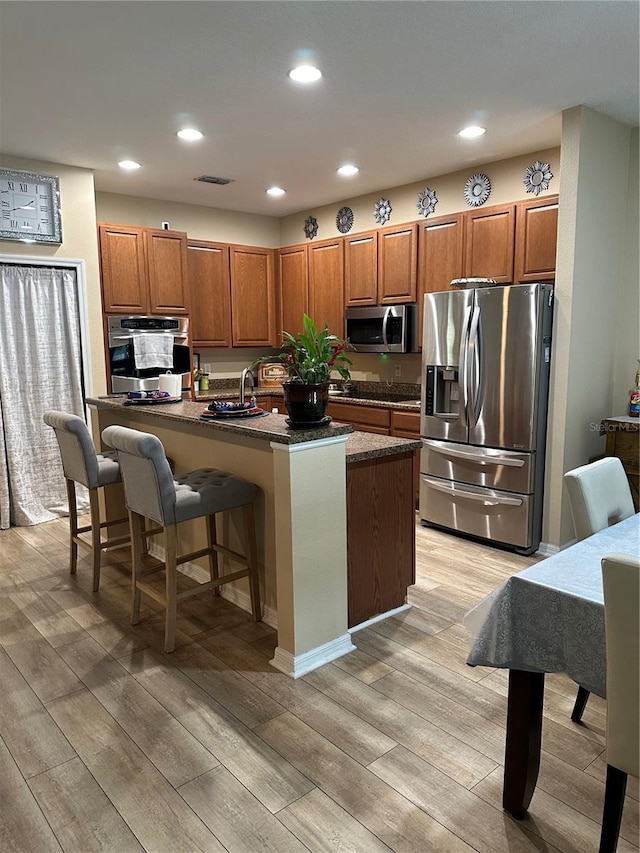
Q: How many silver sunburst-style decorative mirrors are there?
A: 6